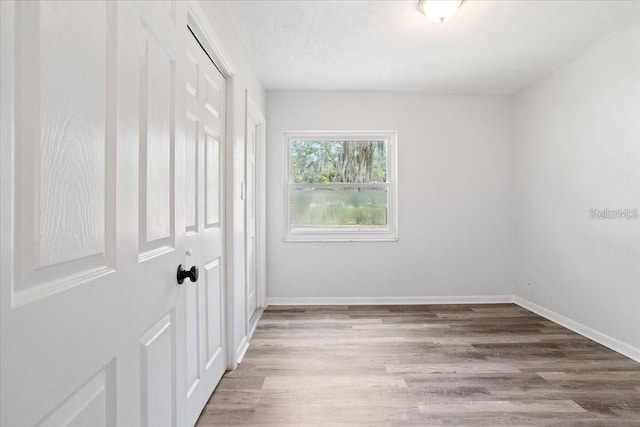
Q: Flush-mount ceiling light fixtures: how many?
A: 1